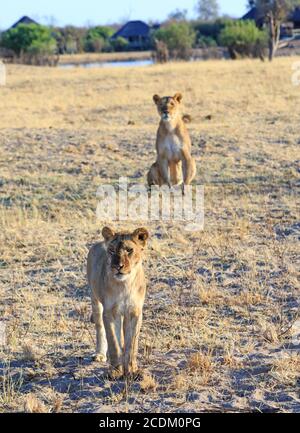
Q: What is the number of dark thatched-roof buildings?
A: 3